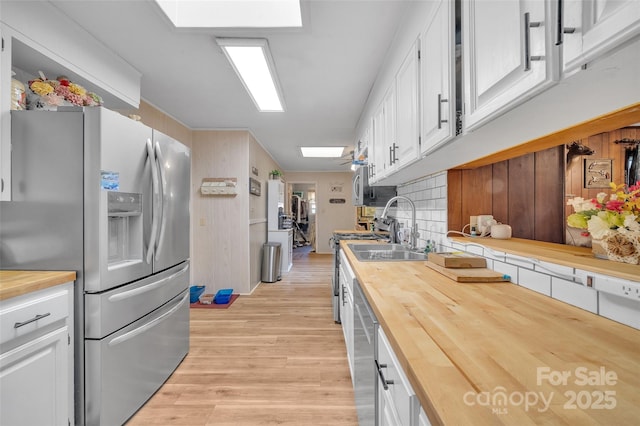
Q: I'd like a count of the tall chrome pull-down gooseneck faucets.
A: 1